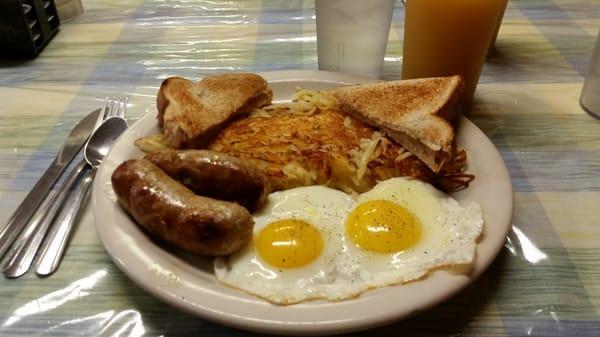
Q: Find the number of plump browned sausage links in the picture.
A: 2